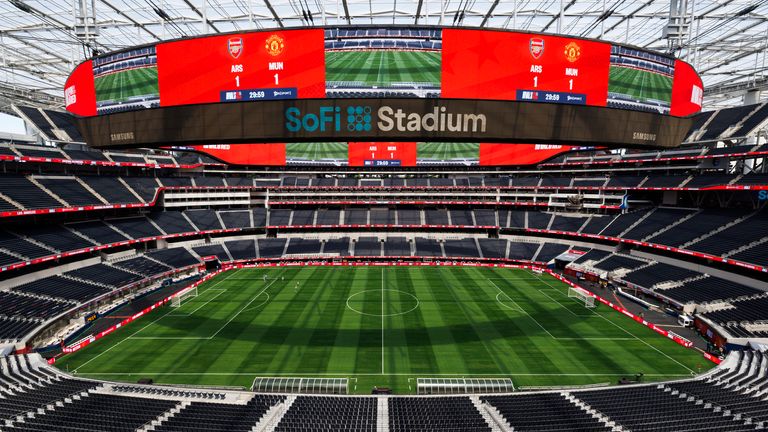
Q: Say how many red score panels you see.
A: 3